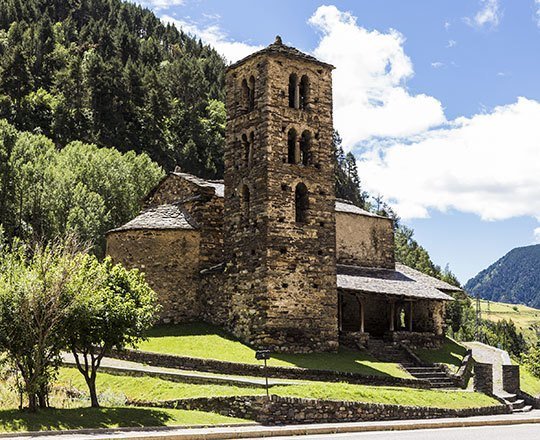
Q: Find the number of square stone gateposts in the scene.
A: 2